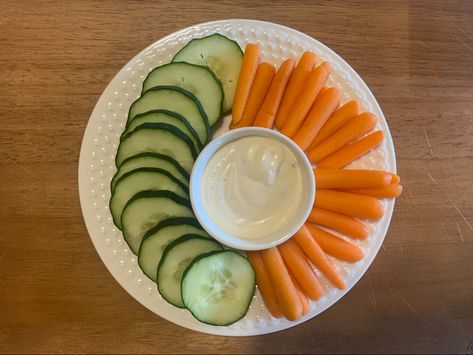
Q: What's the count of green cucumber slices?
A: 11